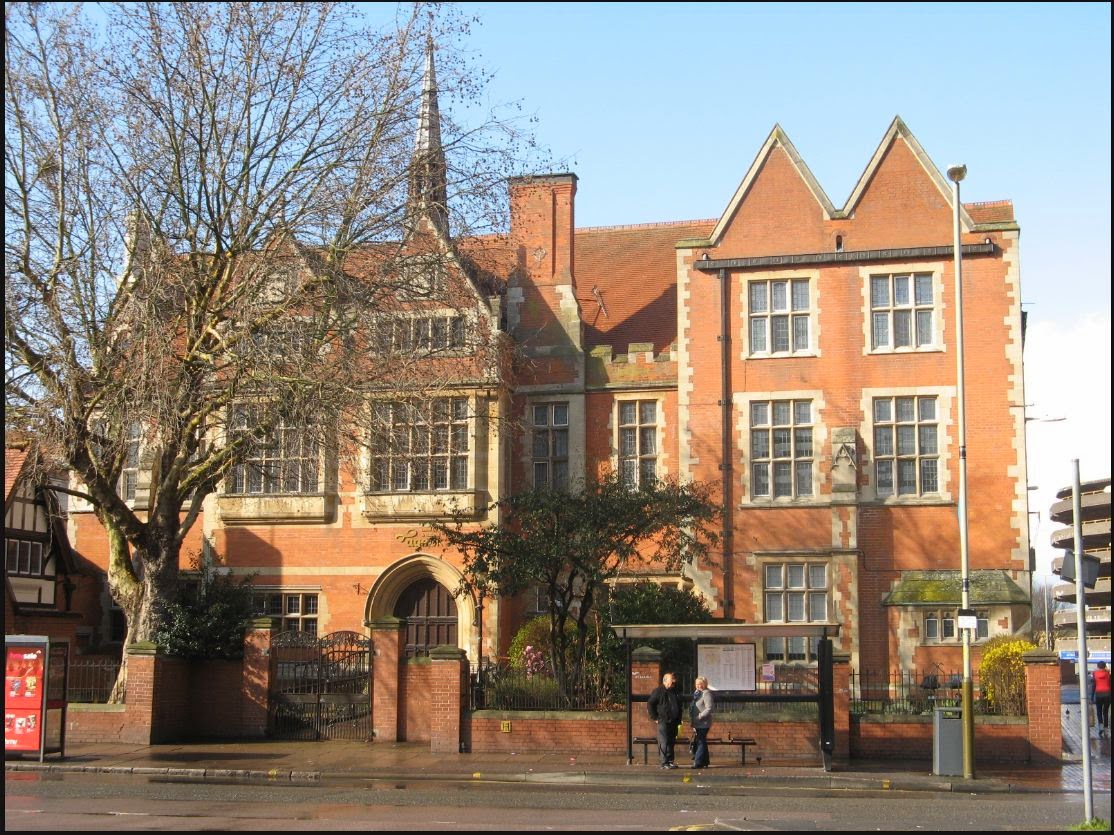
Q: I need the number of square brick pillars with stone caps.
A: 7